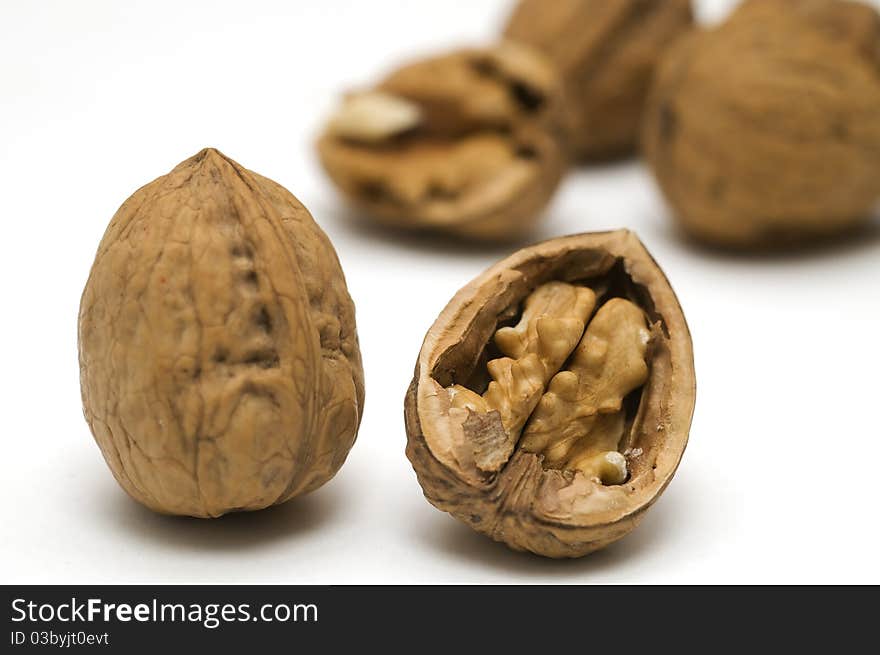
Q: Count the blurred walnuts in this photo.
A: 3